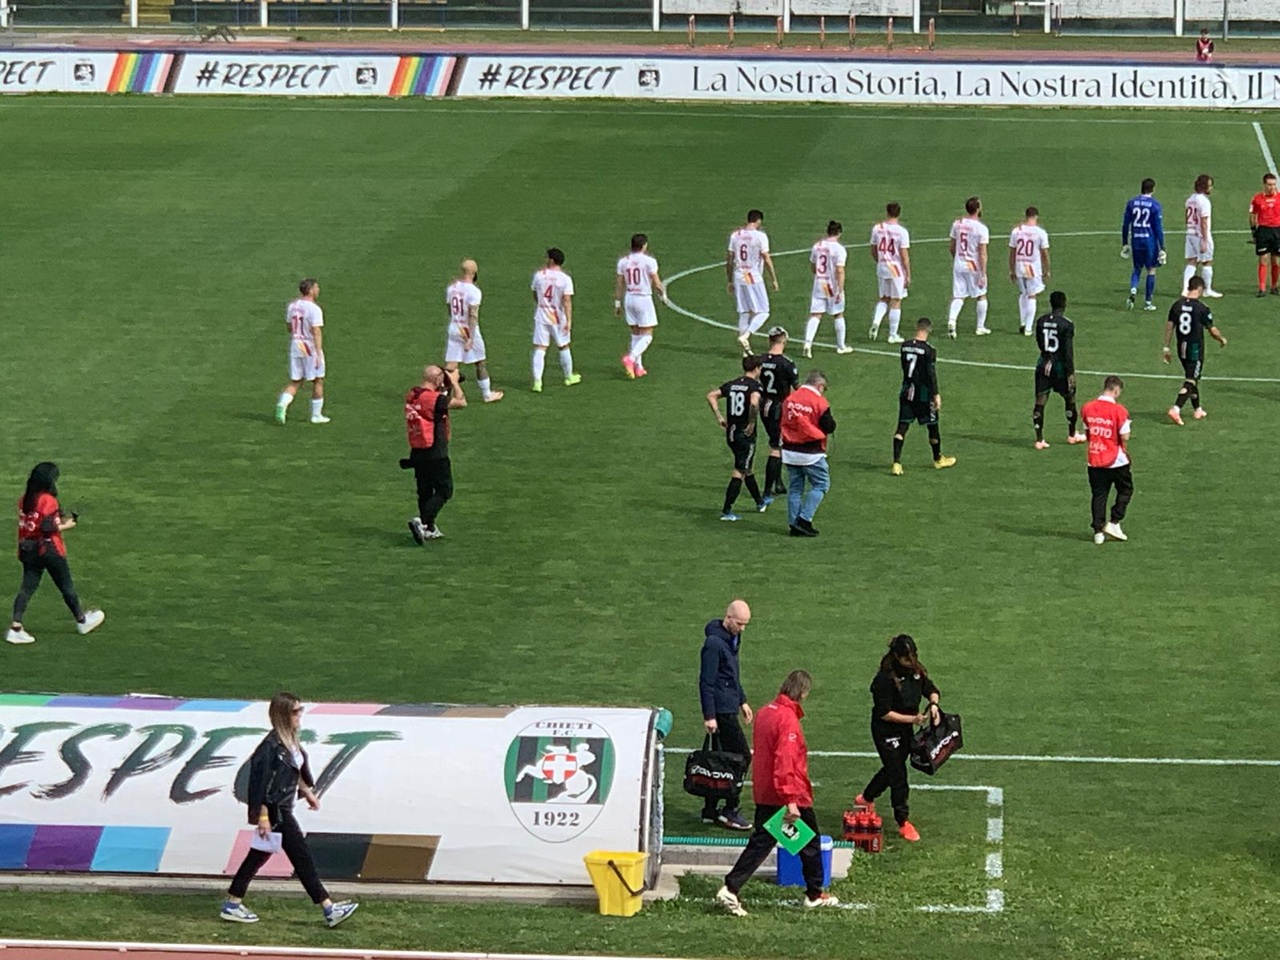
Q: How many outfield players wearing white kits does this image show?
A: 10